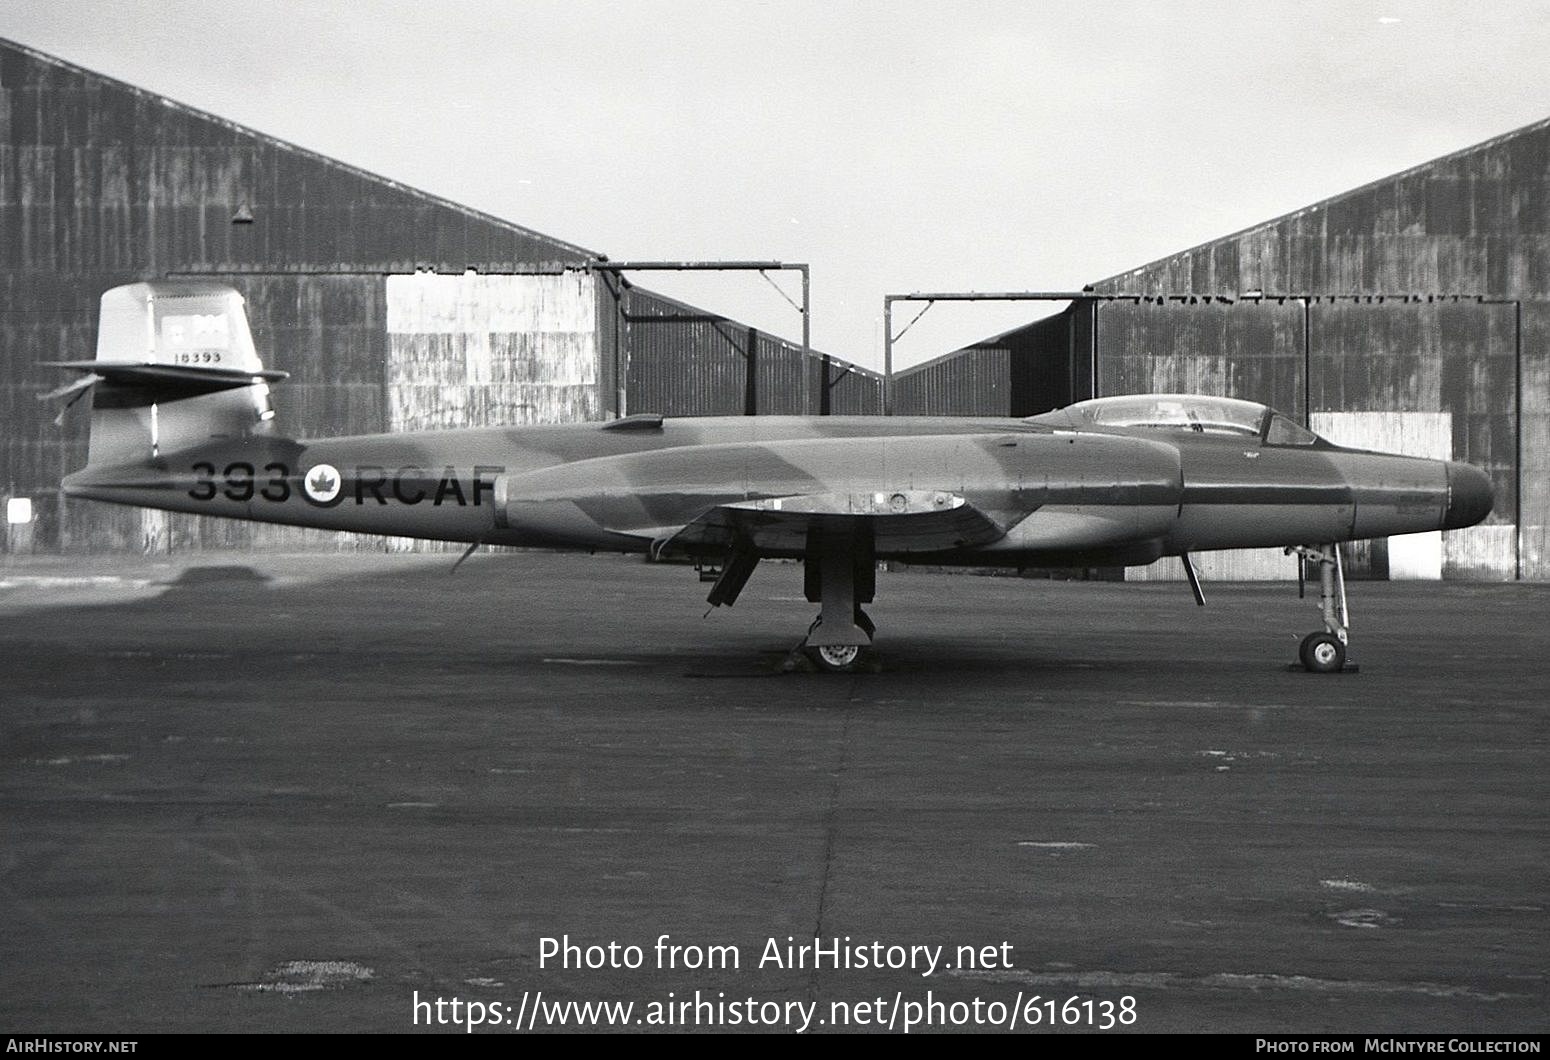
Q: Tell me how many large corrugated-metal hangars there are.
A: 2